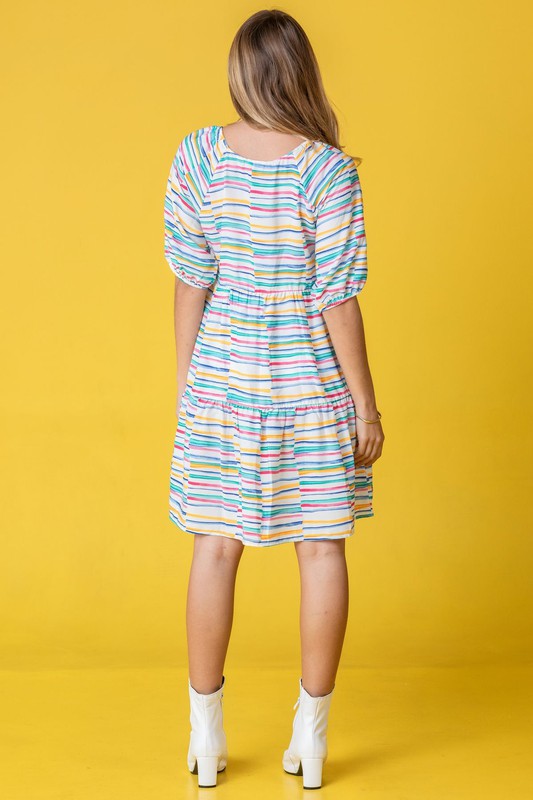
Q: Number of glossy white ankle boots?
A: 2